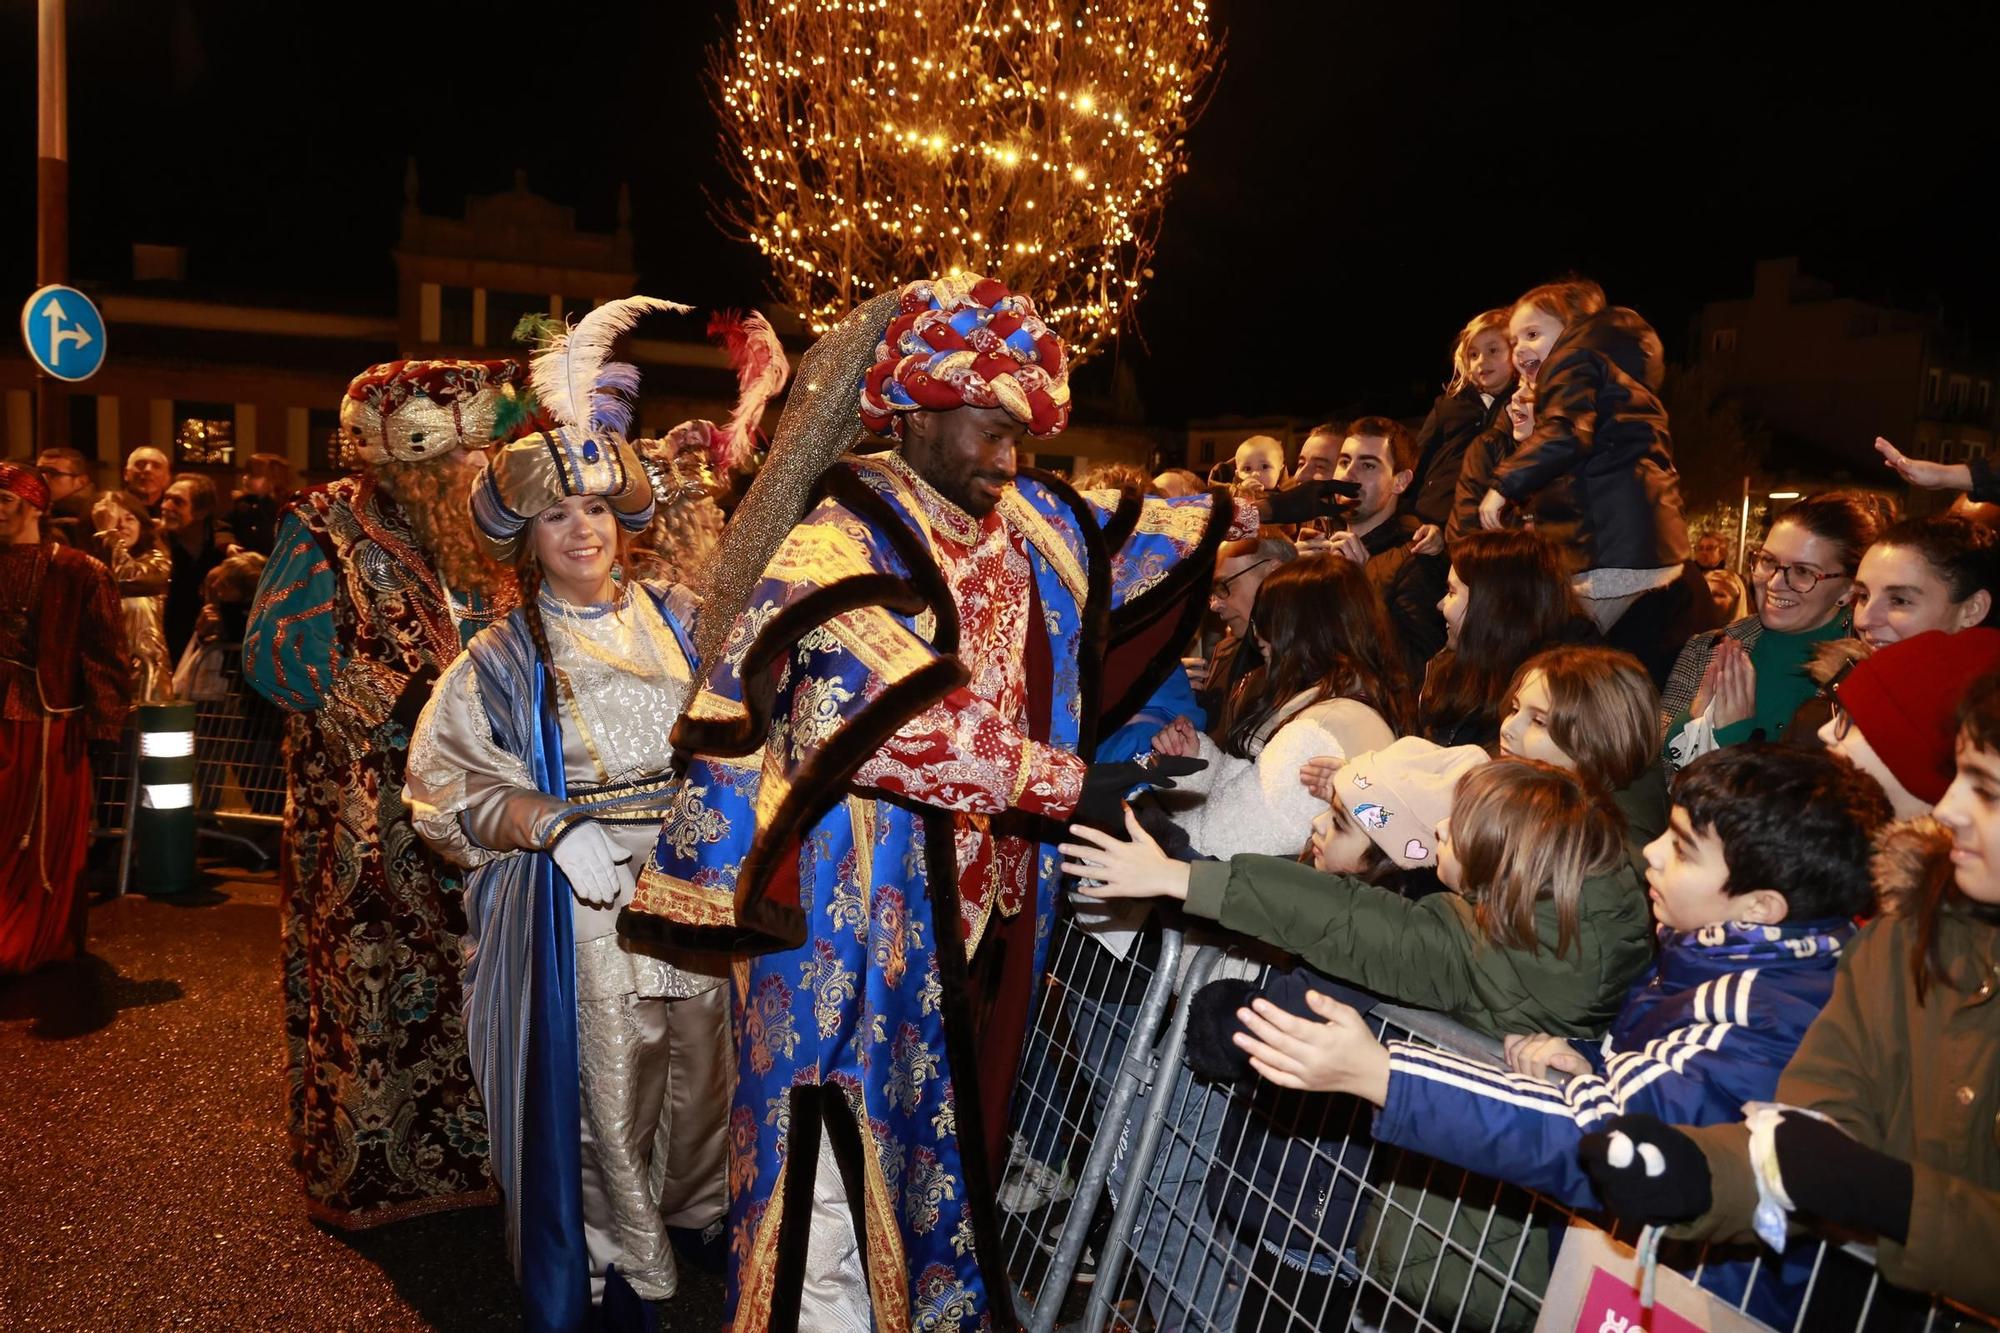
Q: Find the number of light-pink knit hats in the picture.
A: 1